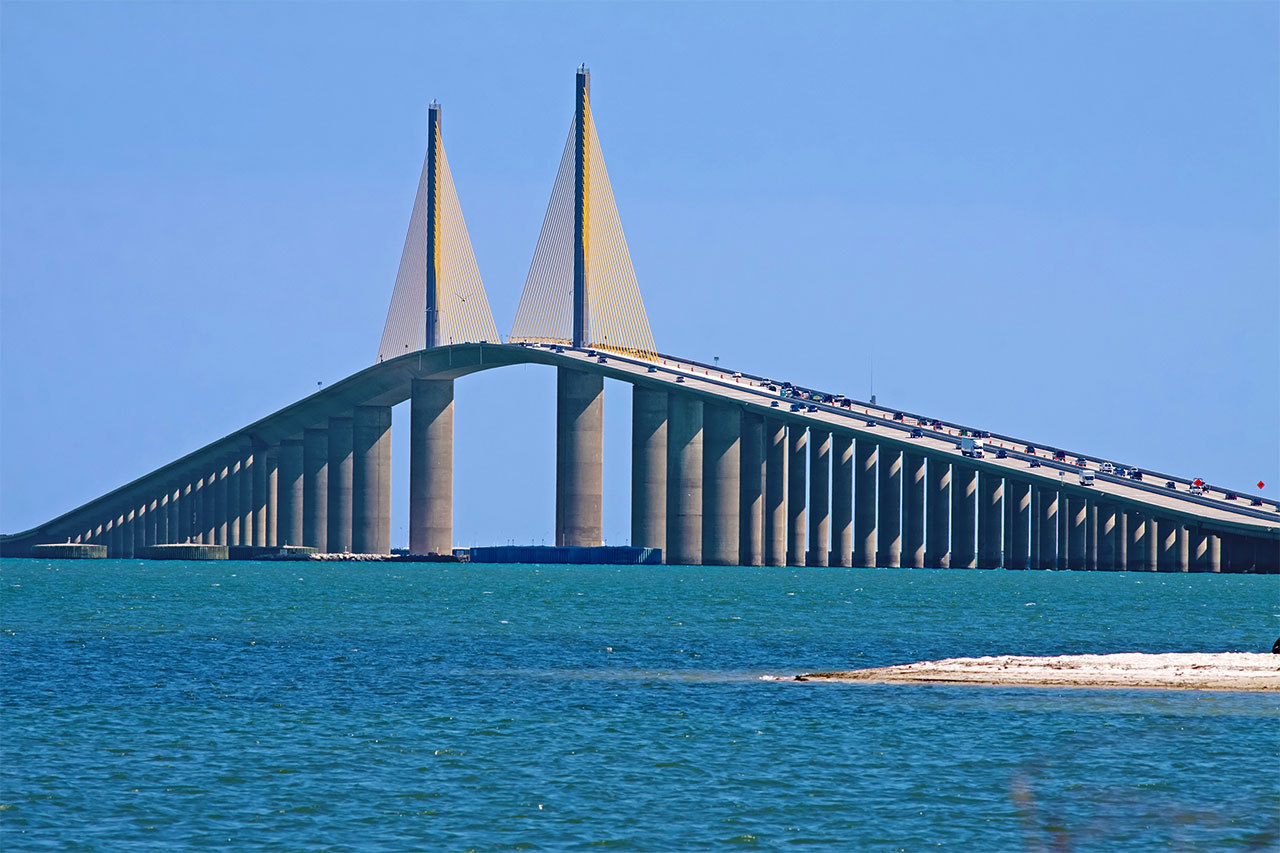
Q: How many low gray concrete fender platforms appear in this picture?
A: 3